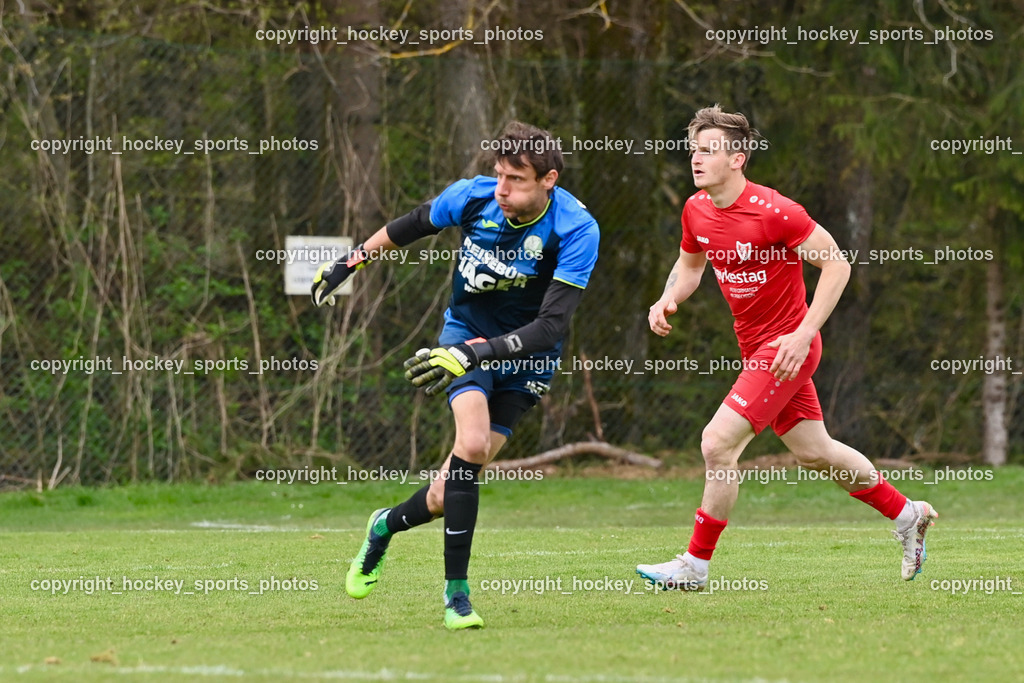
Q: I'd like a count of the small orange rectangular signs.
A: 0